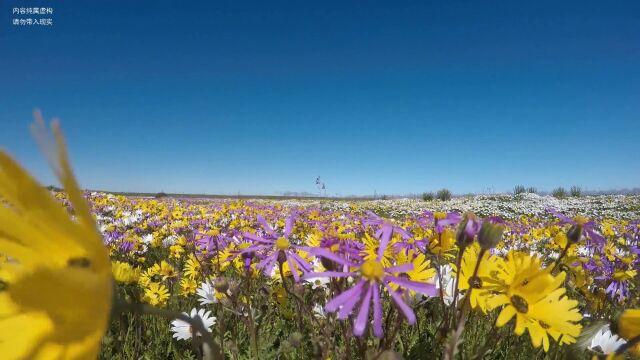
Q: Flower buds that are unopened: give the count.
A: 3